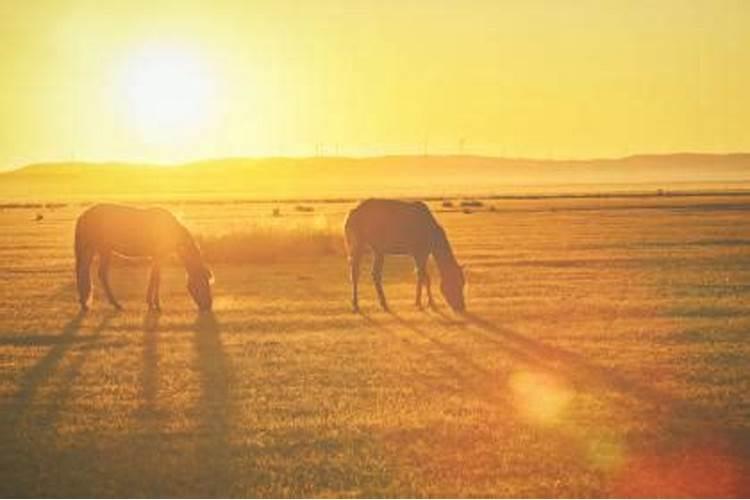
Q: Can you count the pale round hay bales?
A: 0